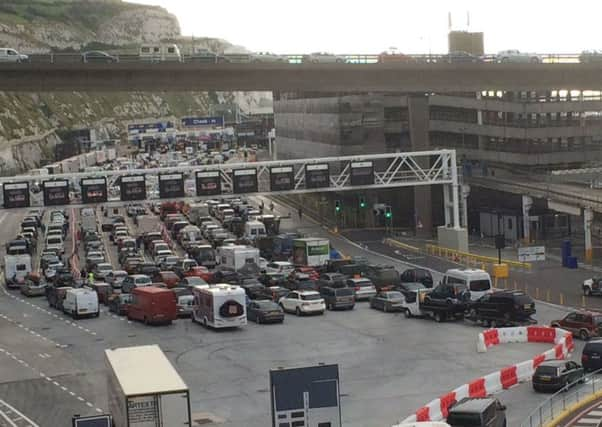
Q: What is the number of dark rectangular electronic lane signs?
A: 10